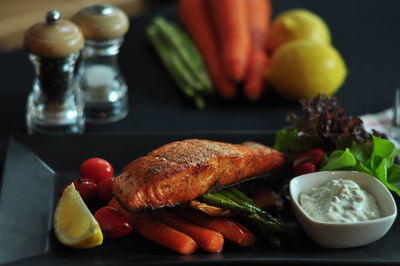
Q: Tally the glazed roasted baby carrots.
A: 3